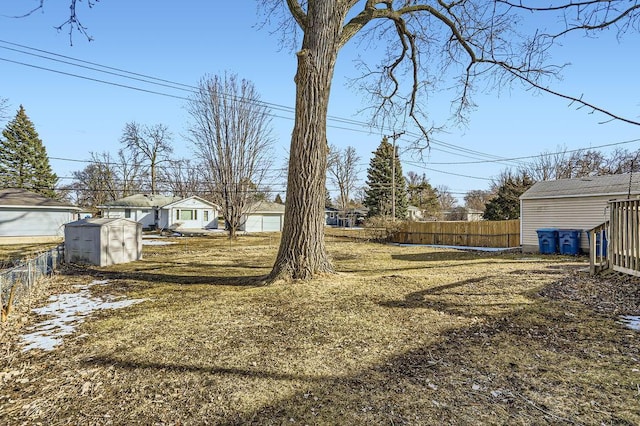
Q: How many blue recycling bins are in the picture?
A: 3